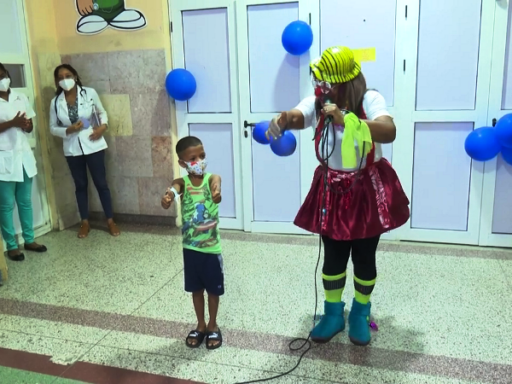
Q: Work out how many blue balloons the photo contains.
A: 7